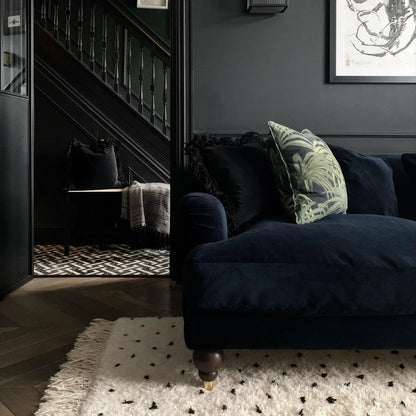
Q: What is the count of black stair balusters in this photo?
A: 11